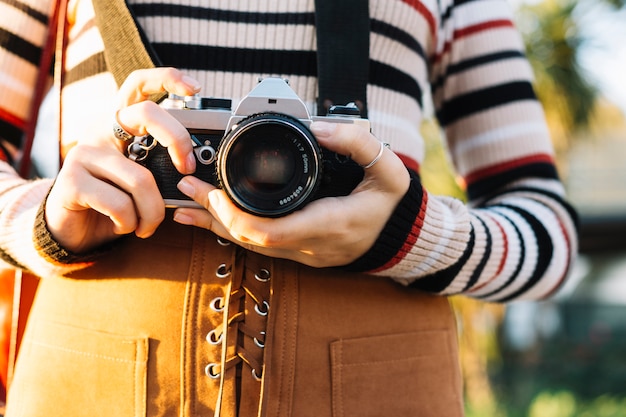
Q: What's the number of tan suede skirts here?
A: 1